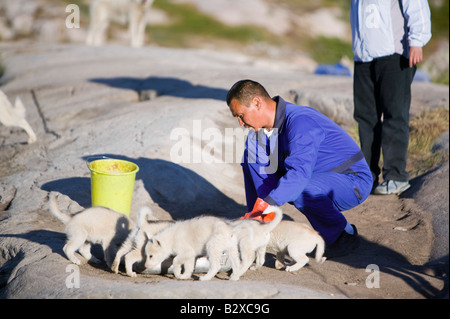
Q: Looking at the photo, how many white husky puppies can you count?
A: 5